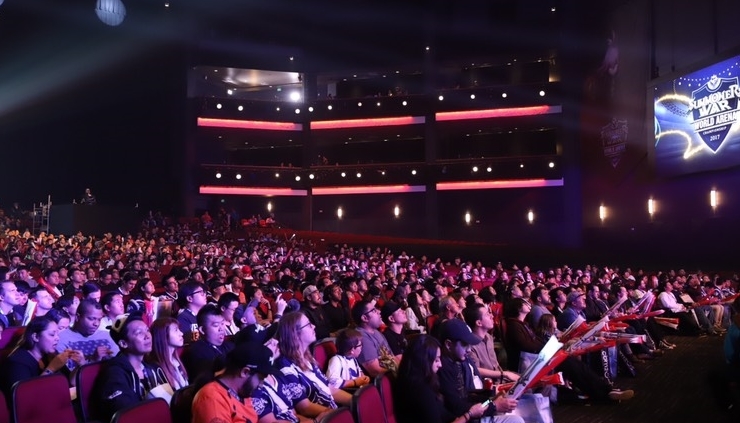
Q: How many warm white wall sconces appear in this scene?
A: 8